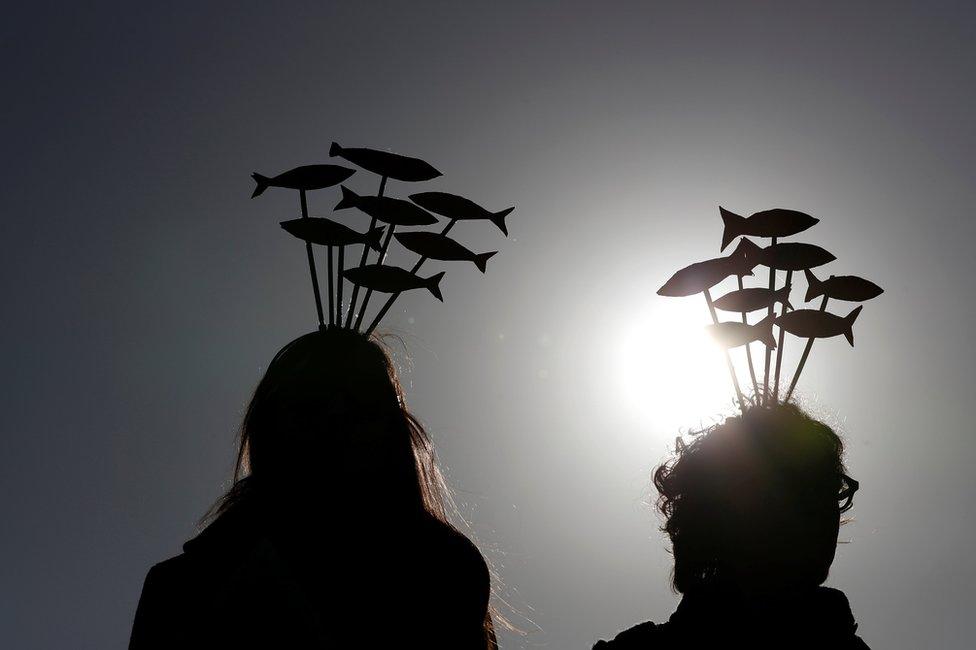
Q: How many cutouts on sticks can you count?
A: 14